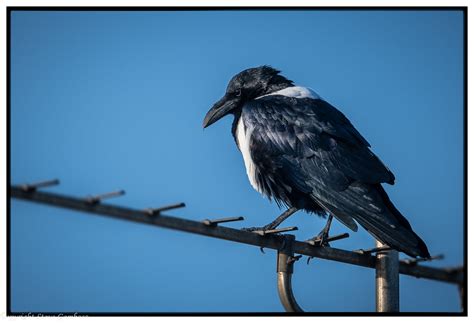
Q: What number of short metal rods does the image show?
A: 8